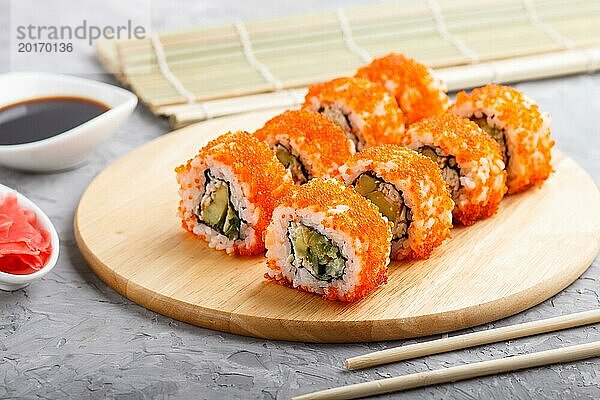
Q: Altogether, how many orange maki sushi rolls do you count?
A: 8